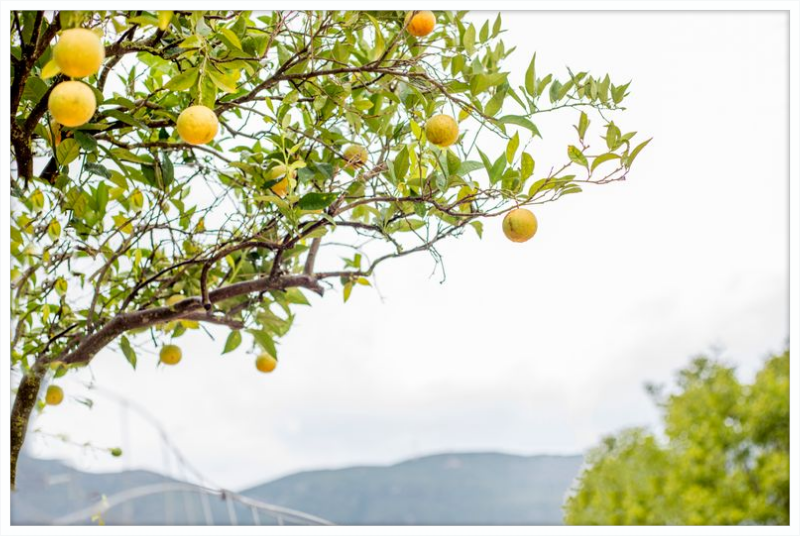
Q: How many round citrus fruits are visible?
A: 11